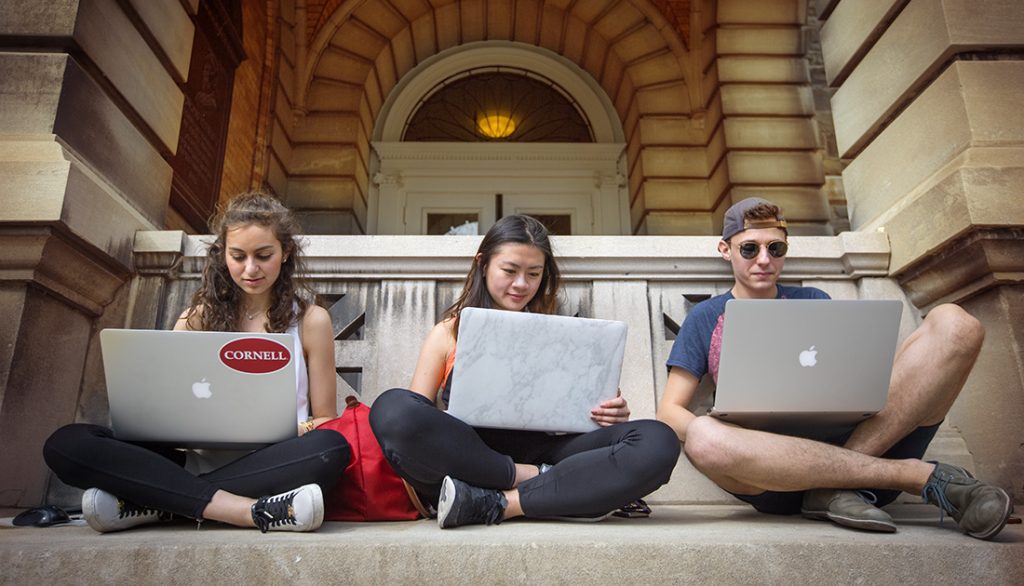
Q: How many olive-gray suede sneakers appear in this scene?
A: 2